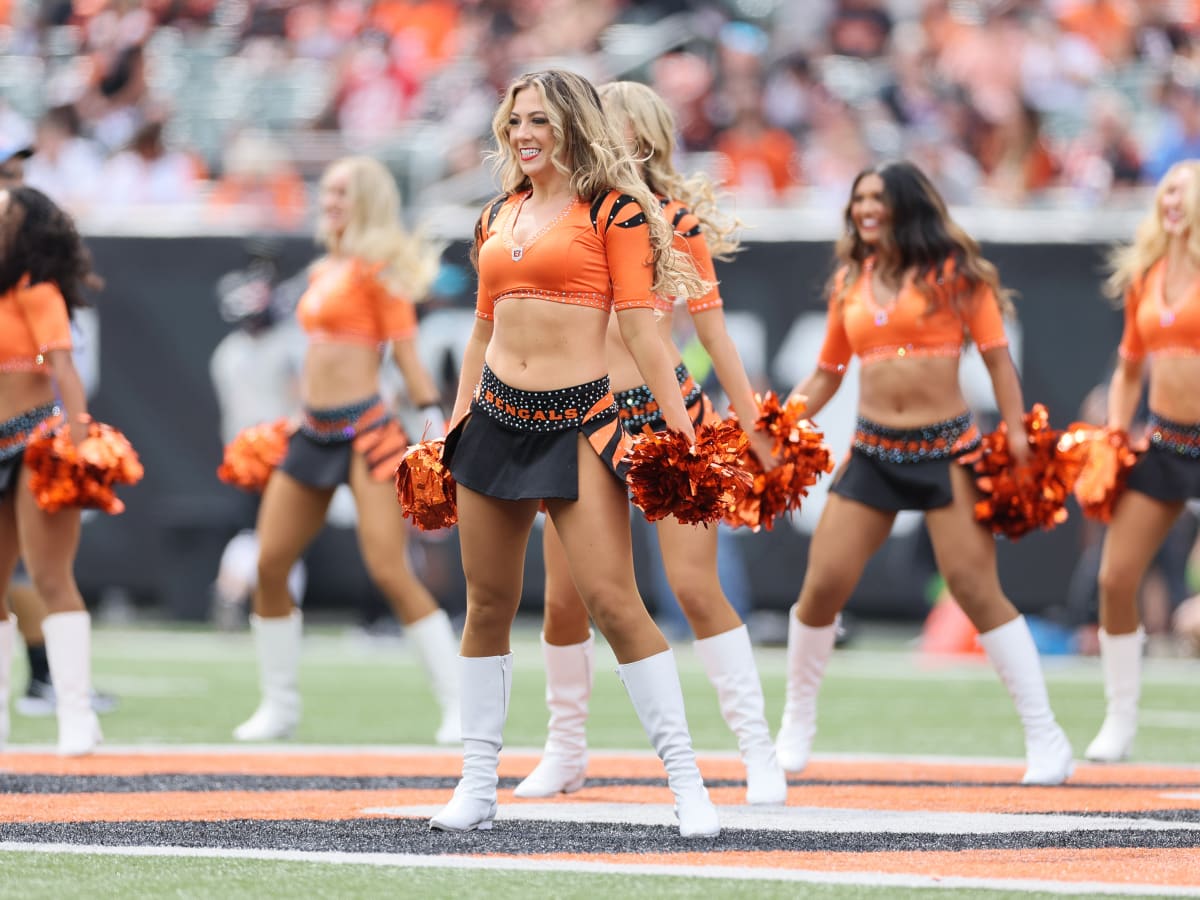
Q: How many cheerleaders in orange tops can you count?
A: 6